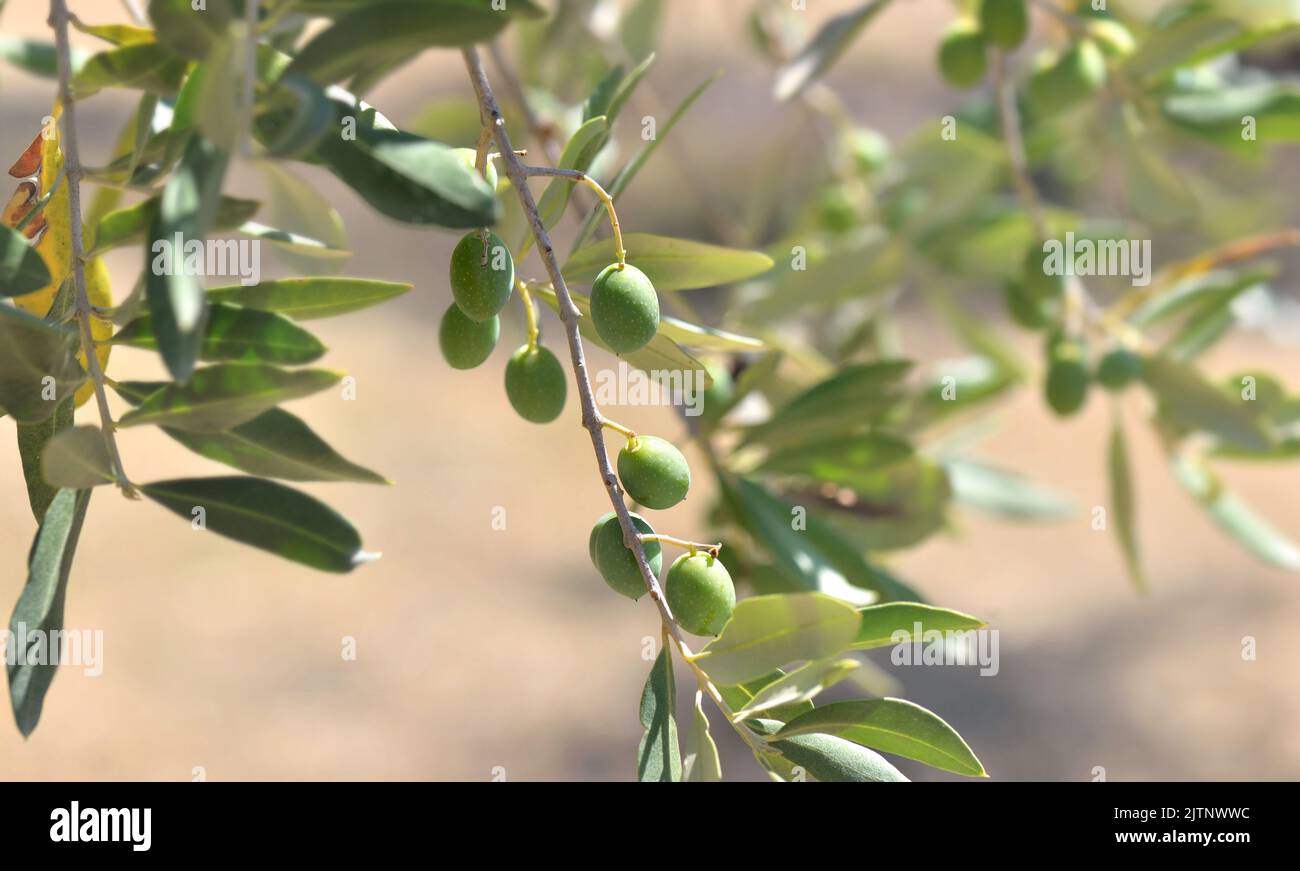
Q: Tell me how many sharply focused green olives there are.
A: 7